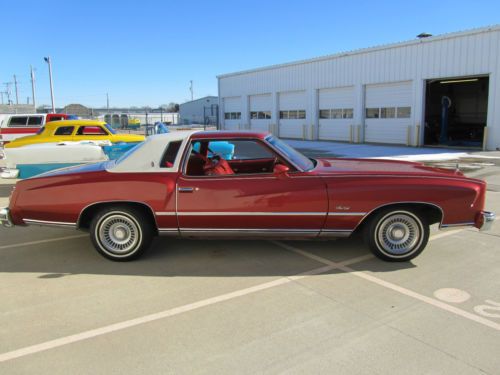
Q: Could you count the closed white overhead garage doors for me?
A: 5